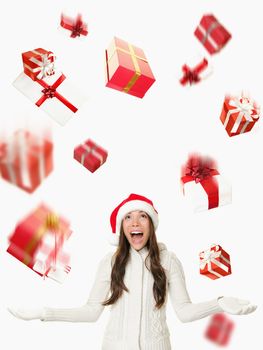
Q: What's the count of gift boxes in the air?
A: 14